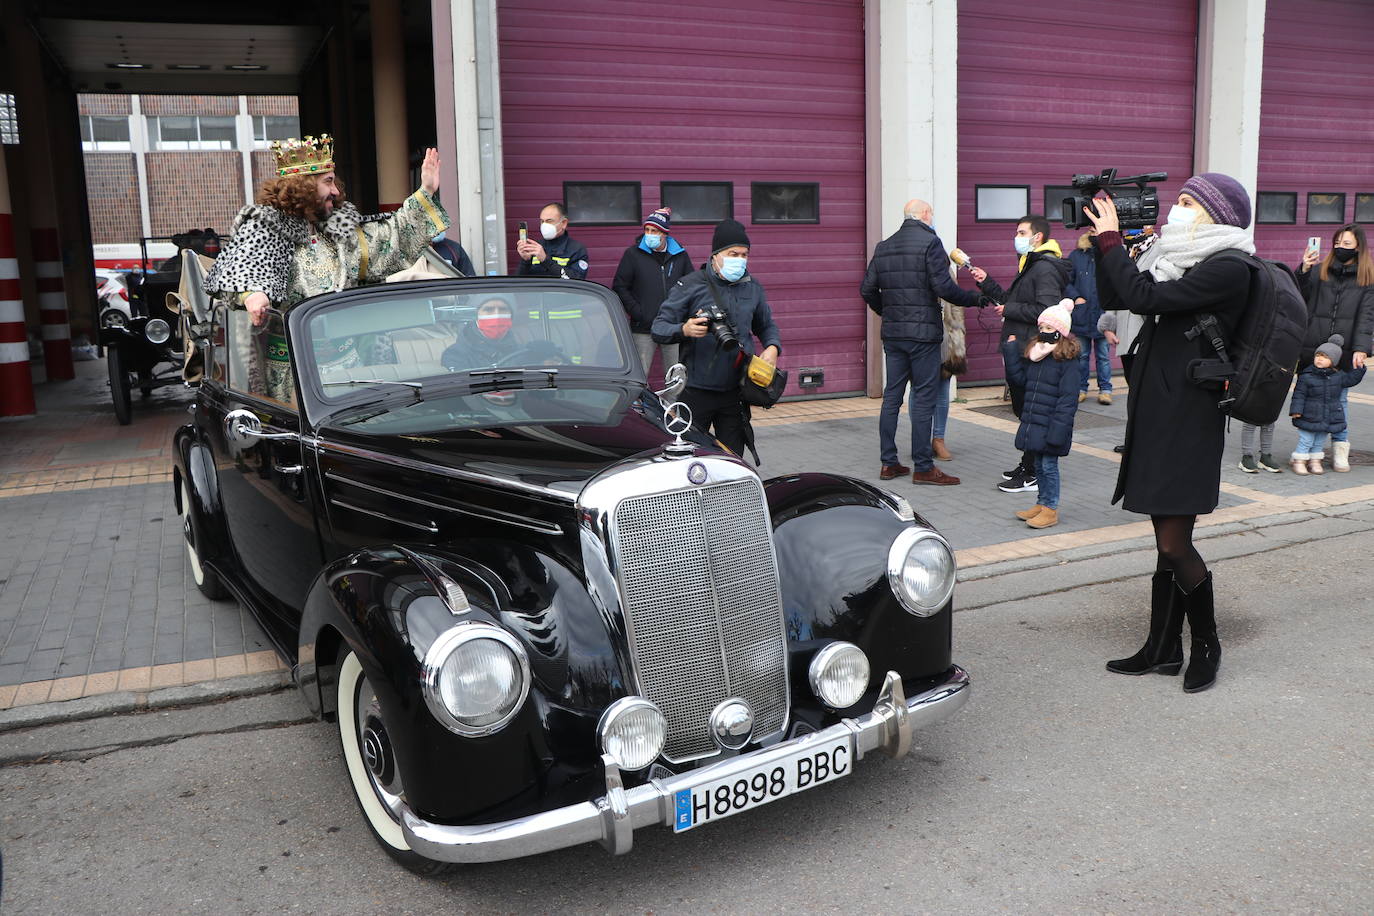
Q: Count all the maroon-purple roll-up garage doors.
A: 3